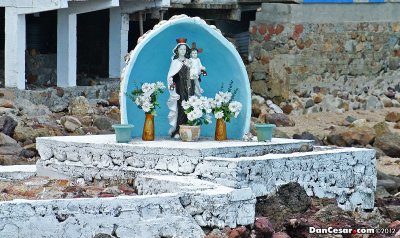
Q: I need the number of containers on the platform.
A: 5